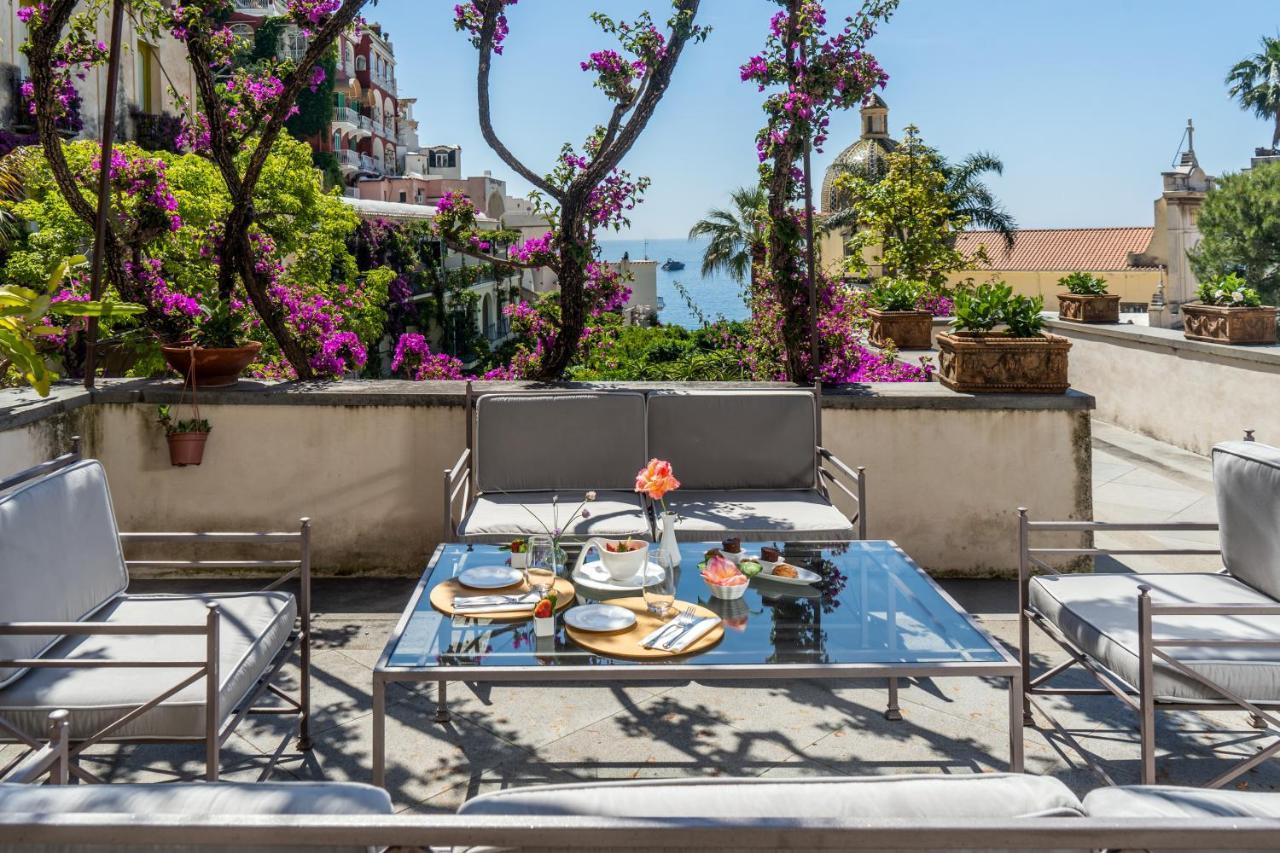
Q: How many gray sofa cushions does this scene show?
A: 11